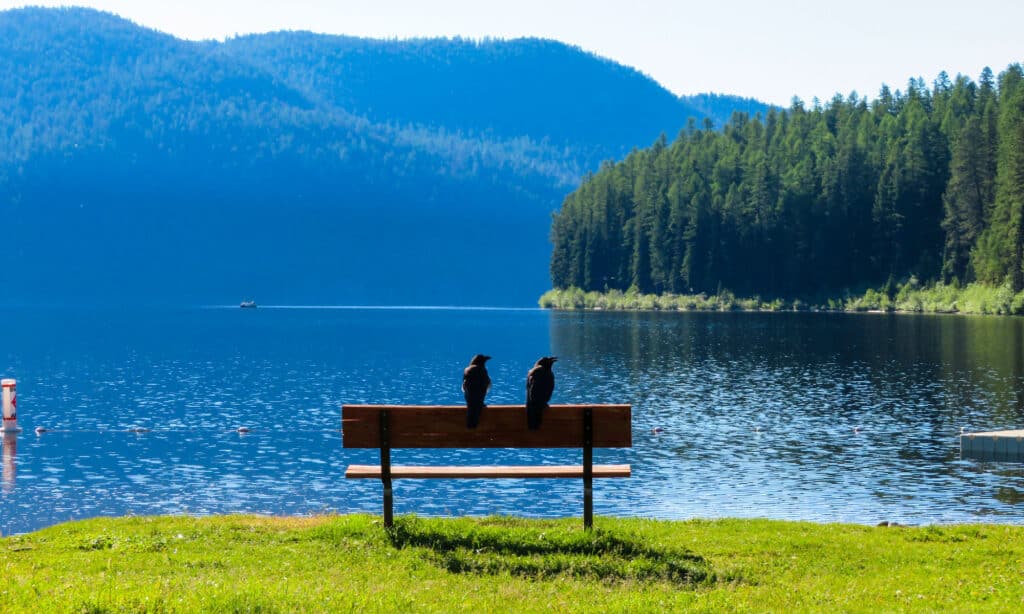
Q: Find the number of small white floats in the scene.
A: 6